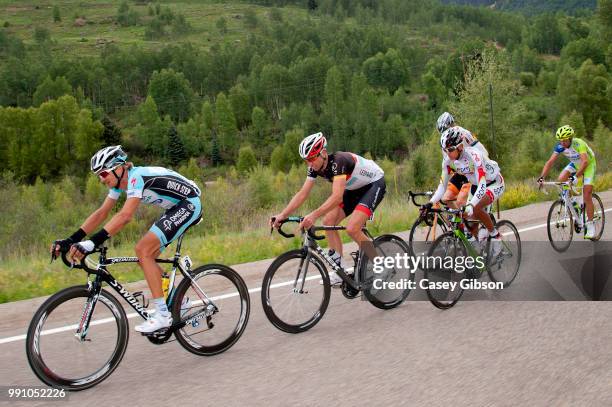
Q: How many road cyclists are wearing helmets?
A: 5